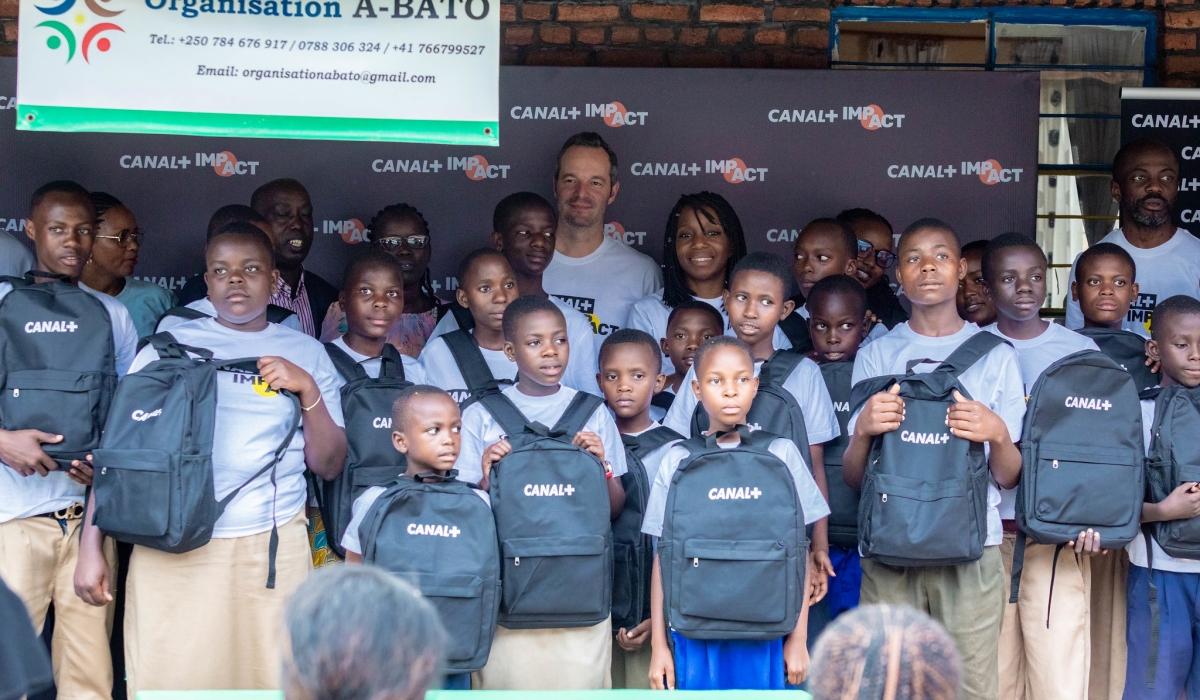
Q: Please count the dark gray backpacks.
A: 13